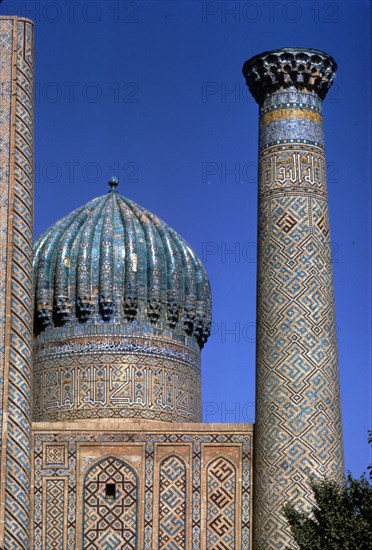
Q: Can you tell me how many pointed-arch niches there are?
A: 3